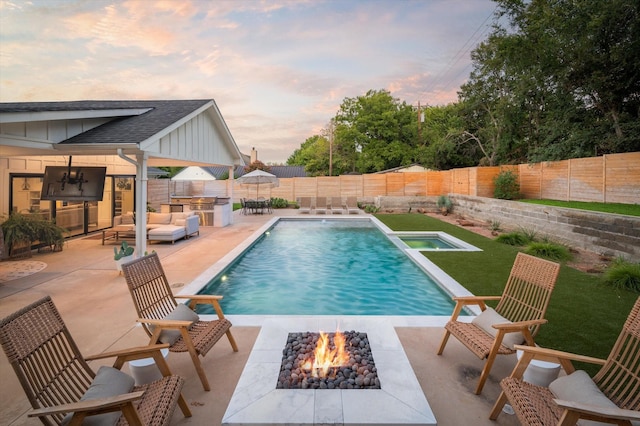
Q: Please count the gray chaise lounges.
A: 4